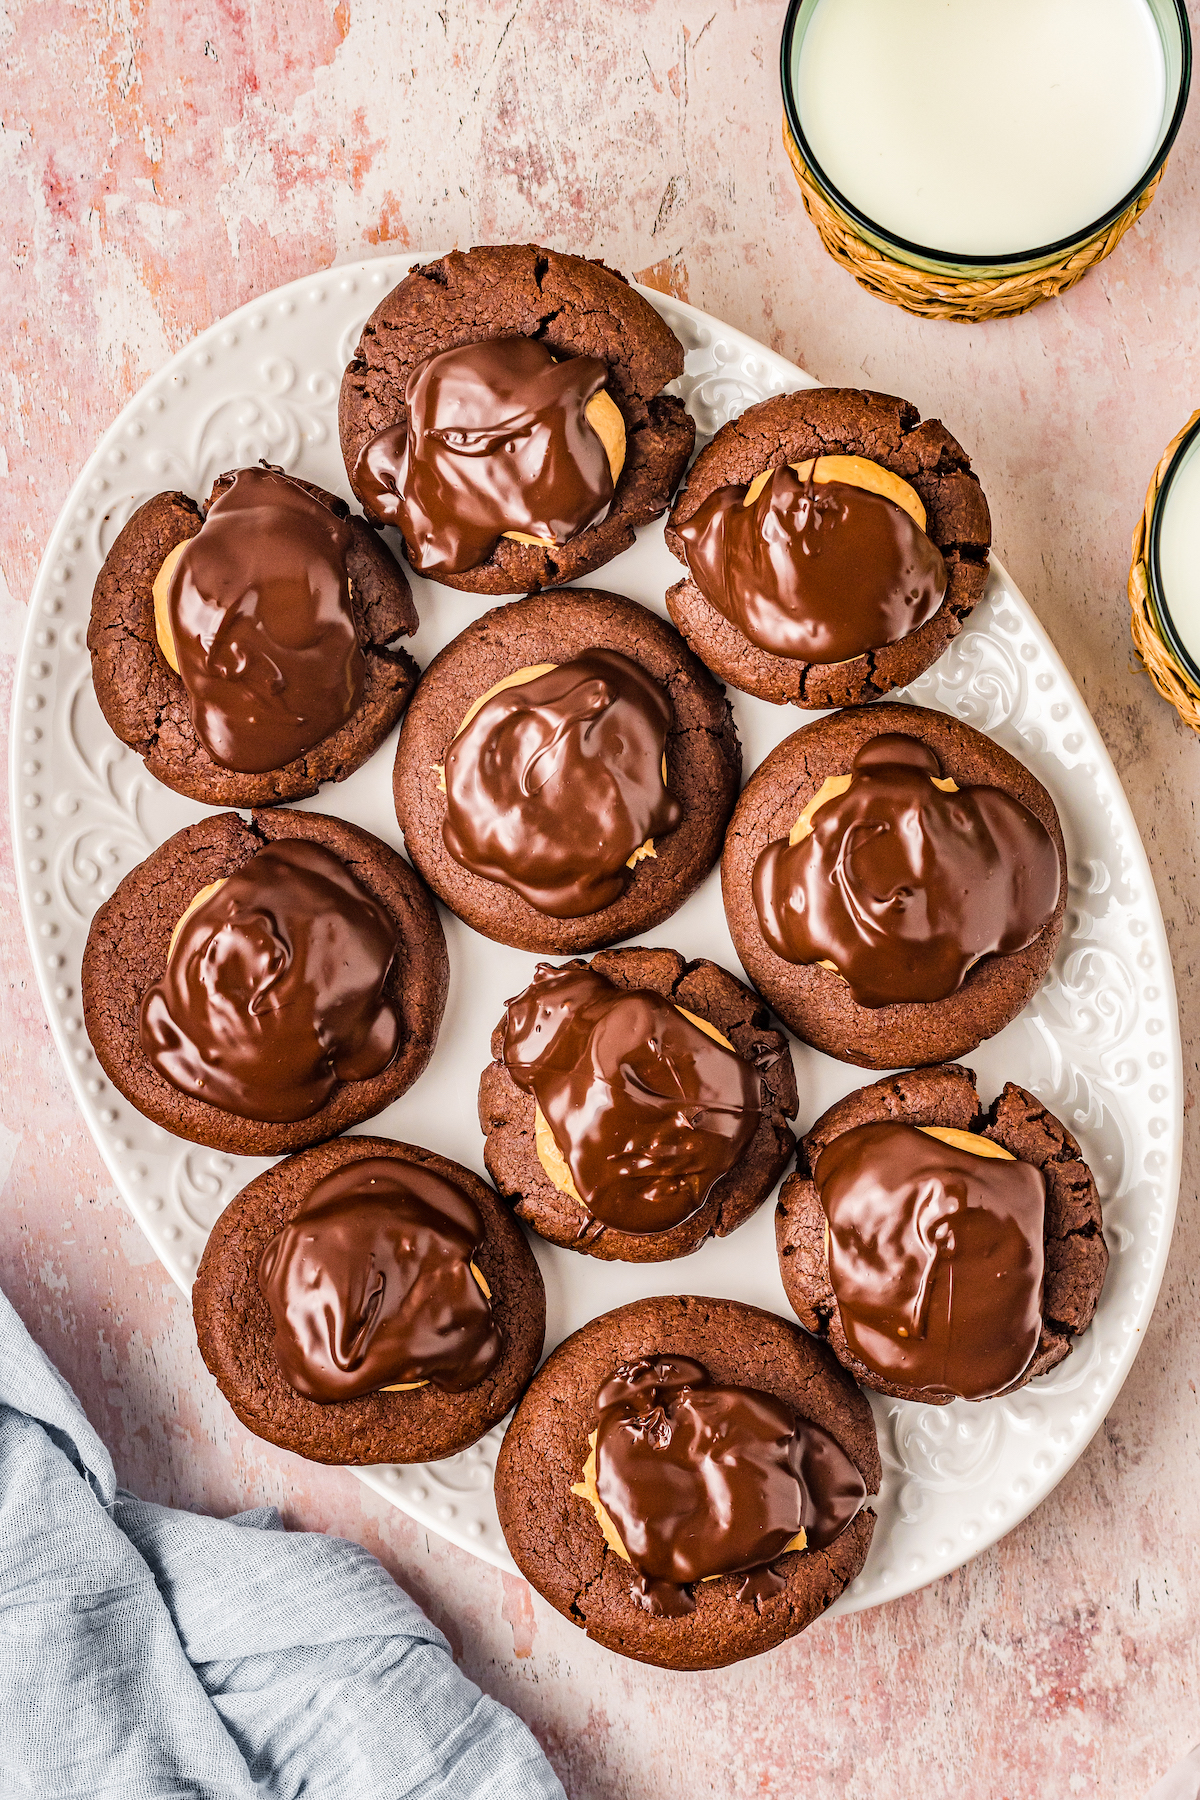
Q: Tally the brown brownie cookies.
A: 10